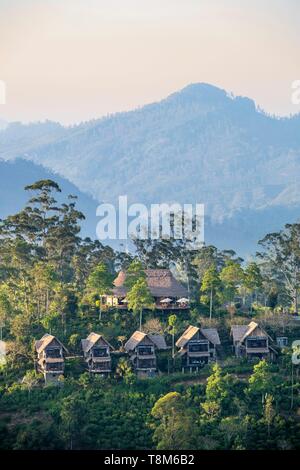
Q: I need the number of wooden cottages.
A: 5